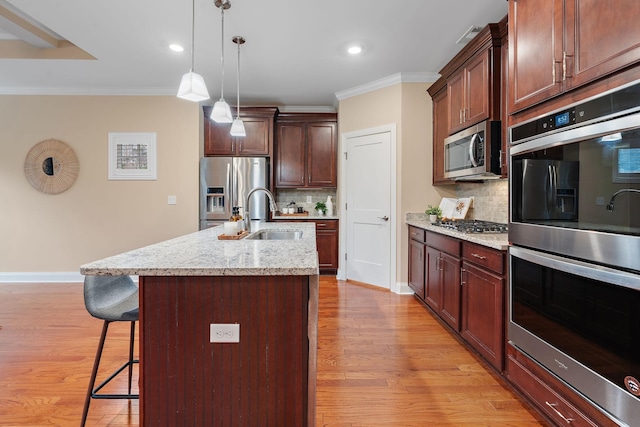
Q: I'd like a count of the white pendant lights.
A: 3